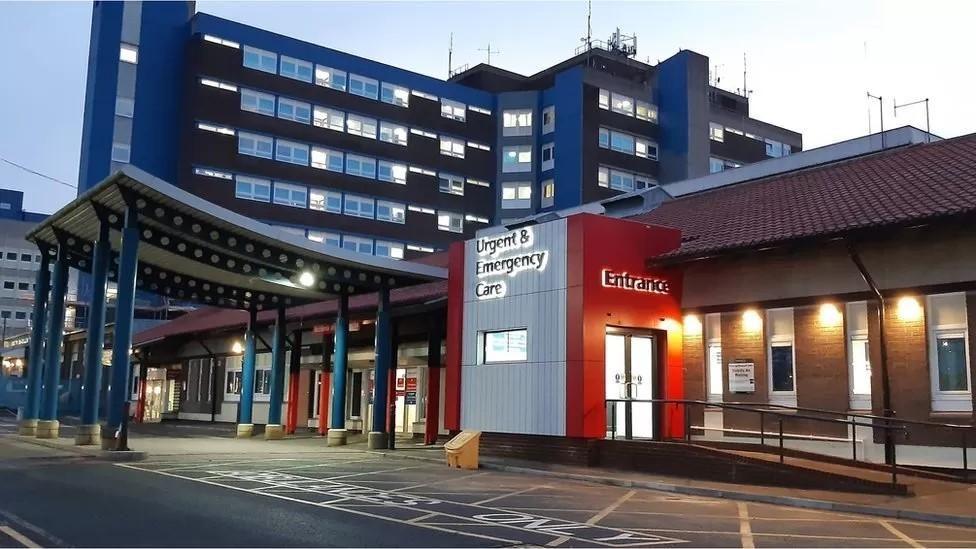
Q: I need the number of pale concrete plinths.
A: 8